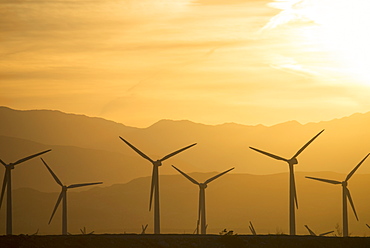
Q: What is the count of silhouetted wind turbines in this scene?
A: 6